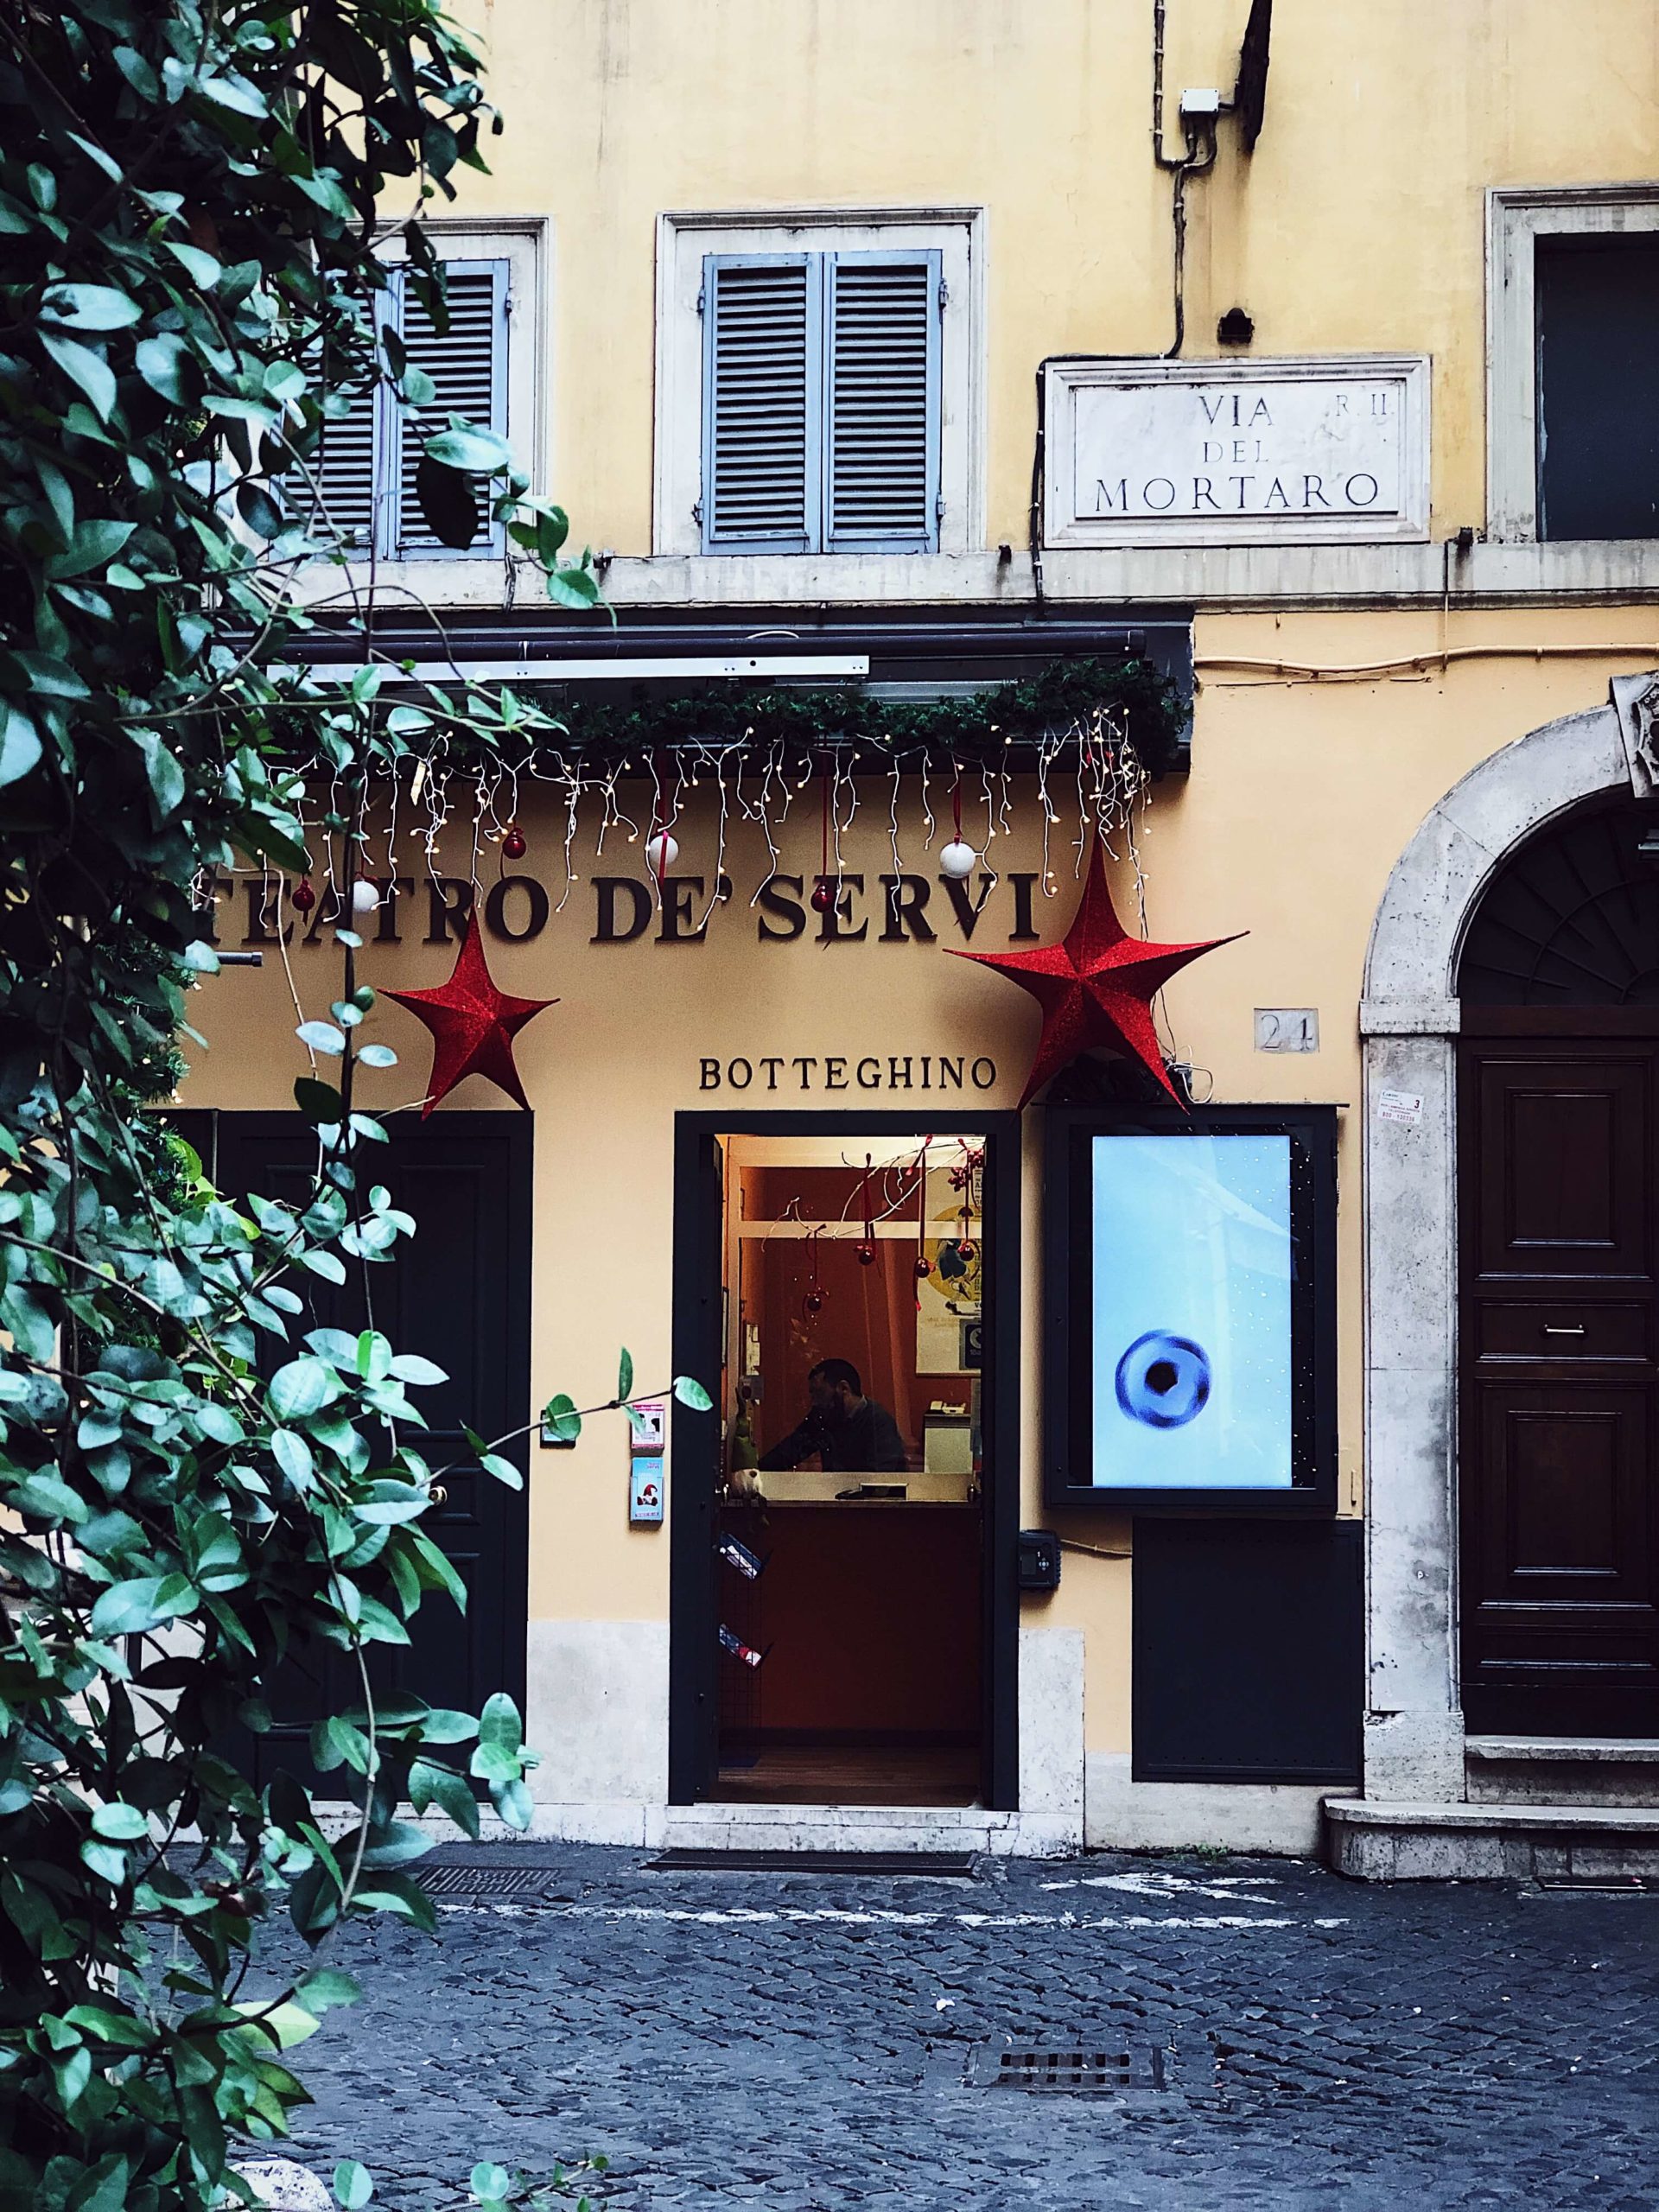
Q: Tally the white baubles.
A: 3